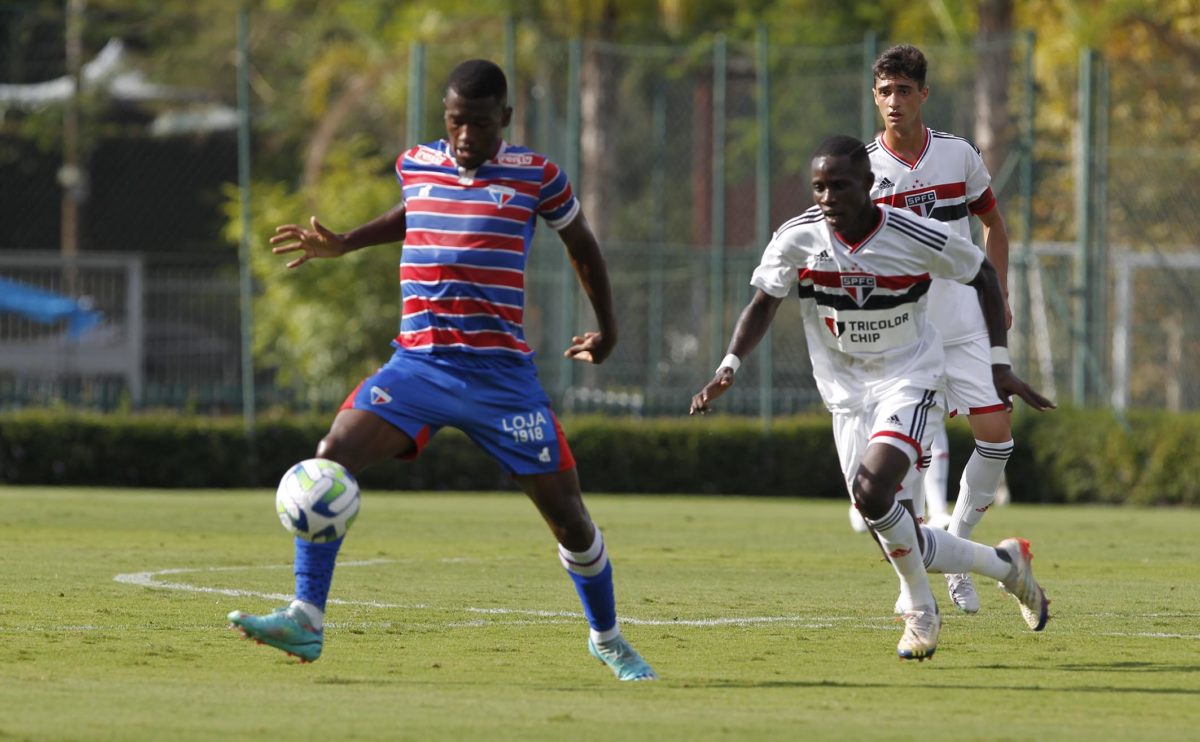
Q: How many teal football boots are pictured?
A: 2